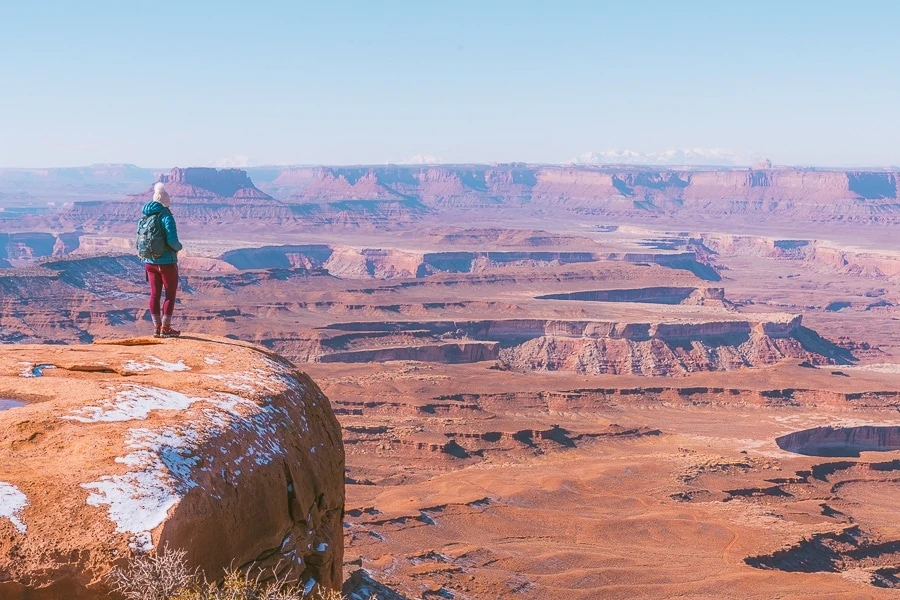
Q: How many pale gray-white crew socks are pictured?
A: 2